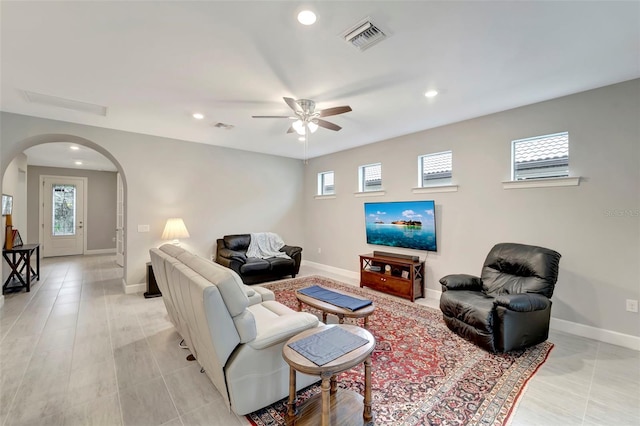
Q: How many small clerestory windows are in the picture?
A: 4